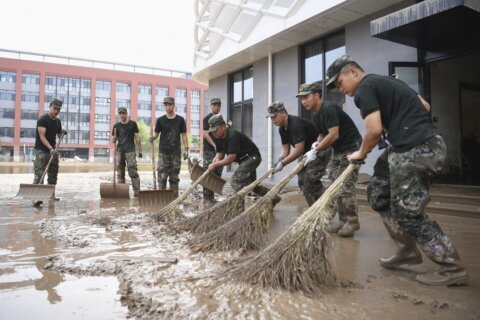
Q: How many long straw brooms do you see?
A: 4